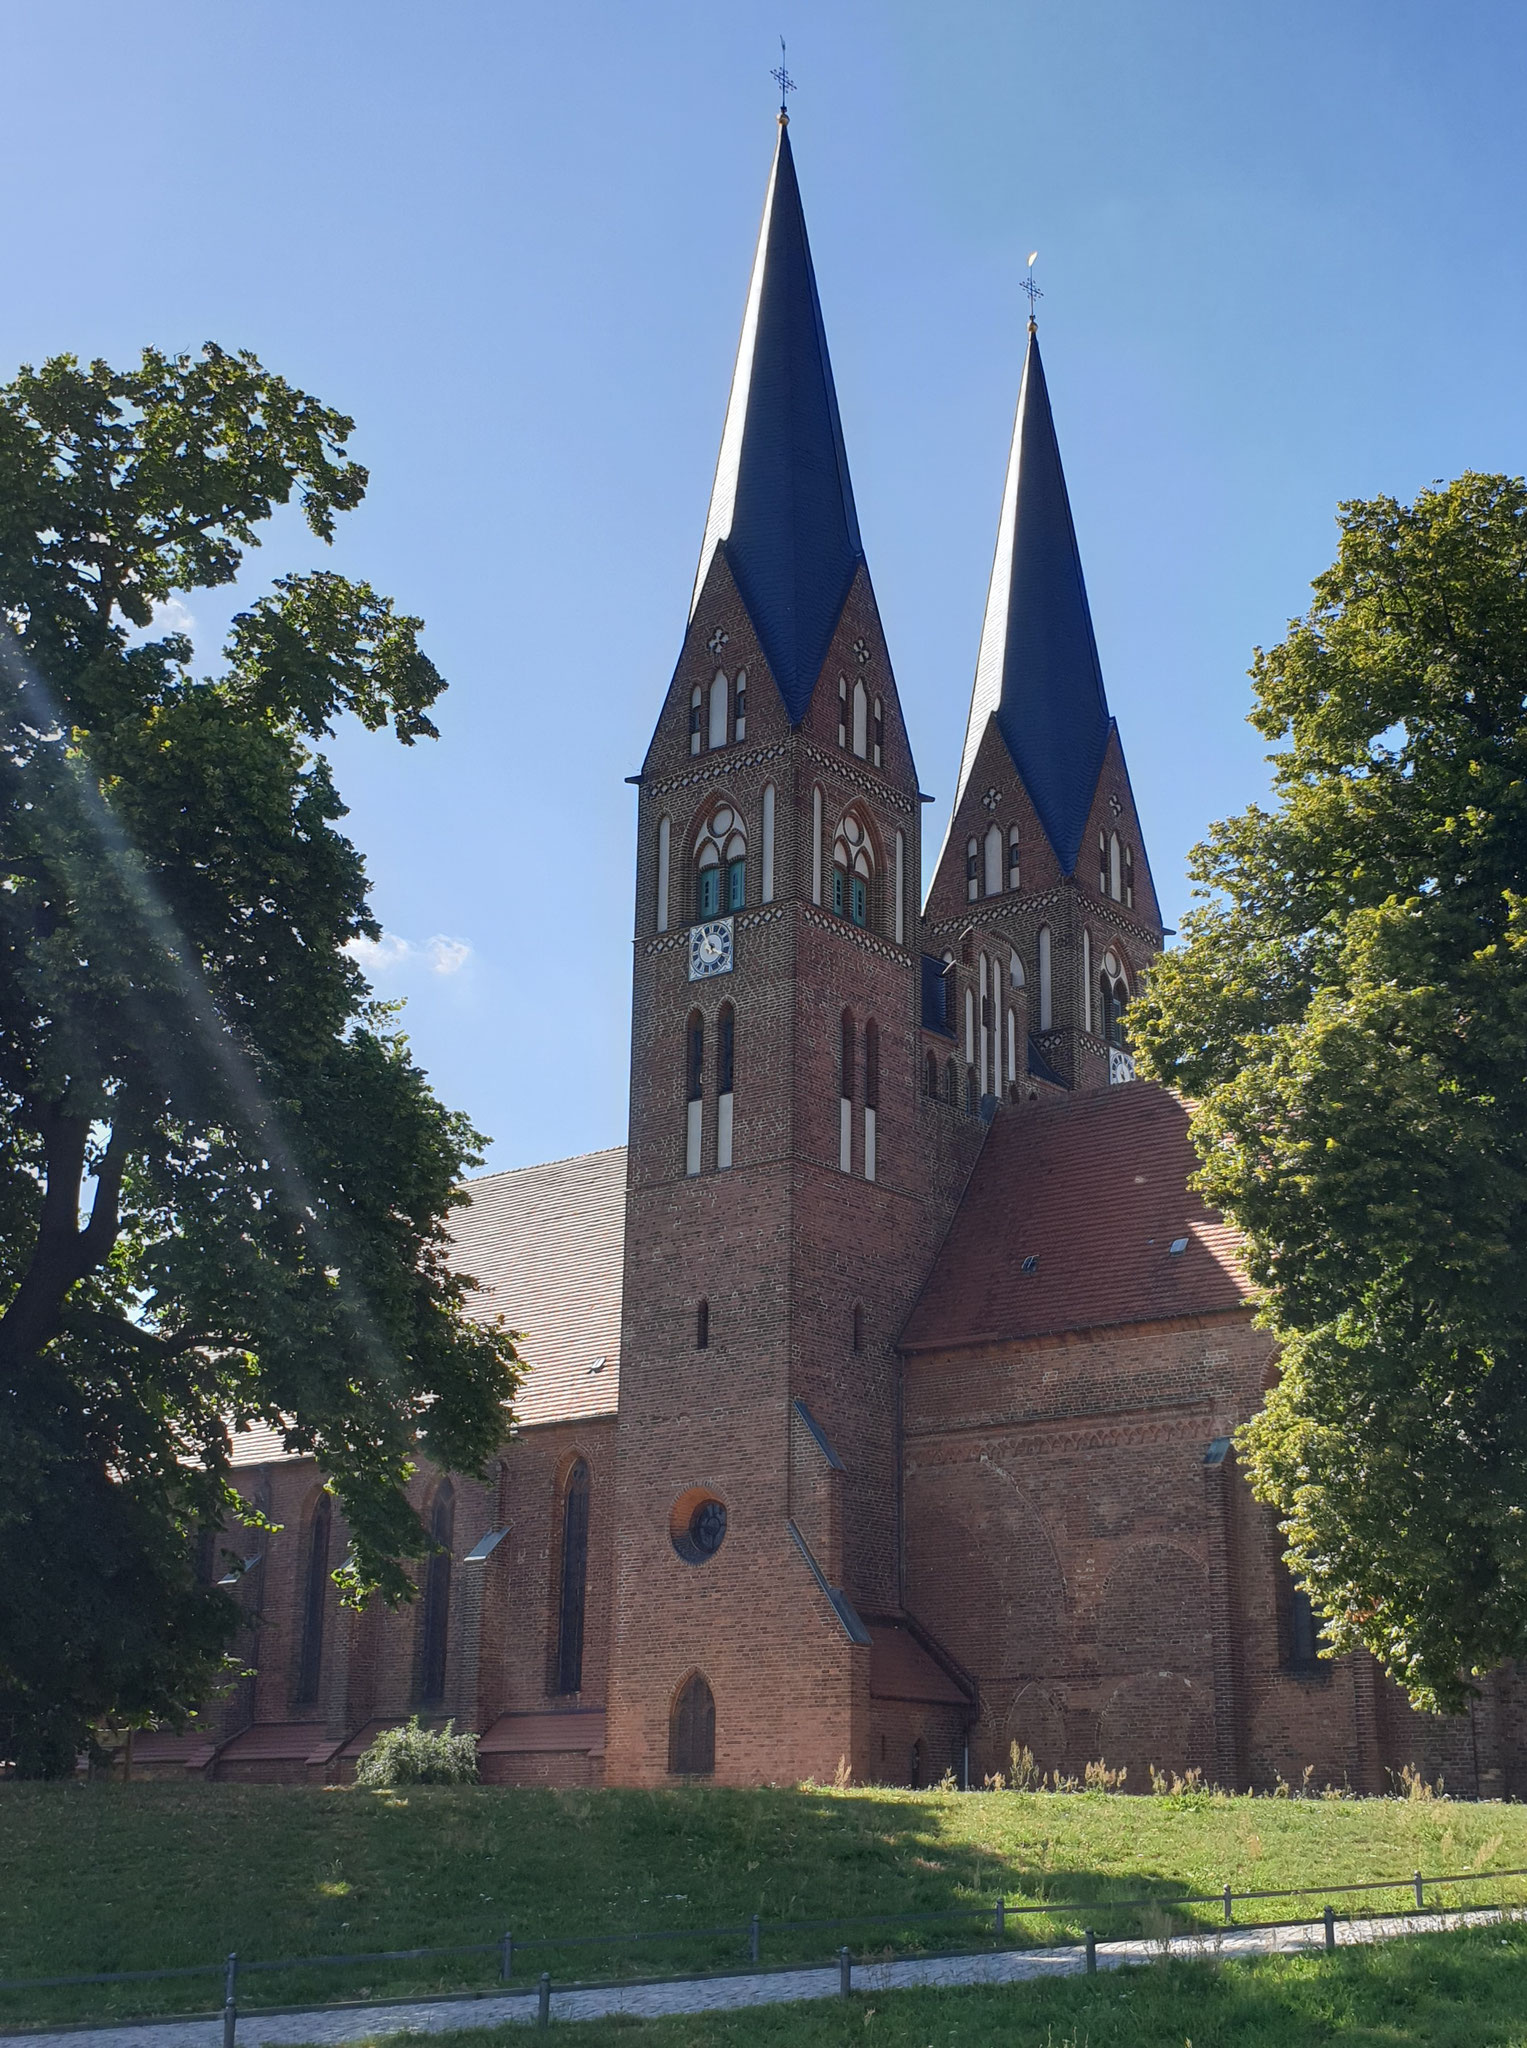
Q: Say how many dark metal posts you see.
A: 11